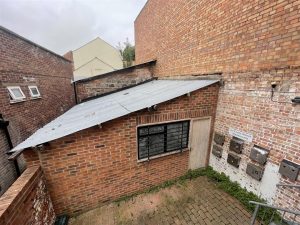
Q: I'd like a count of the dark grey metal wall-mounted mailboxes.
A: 7